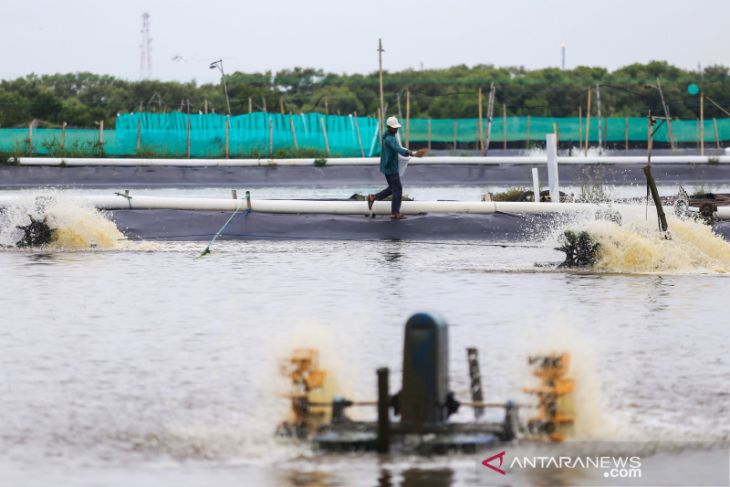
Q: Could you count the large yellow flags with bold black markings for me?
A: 0